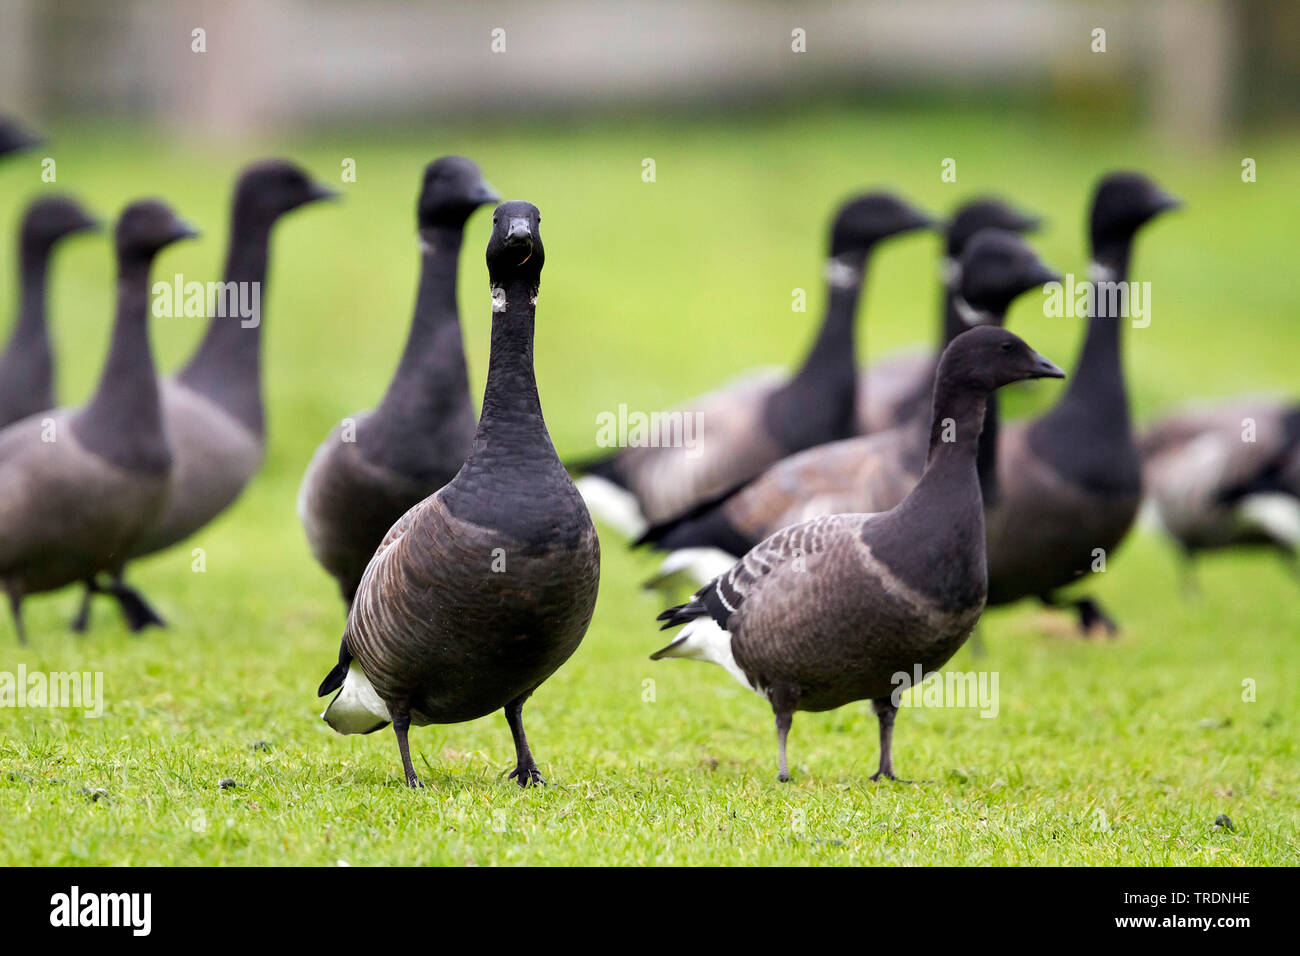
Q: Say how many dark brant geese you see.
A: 12